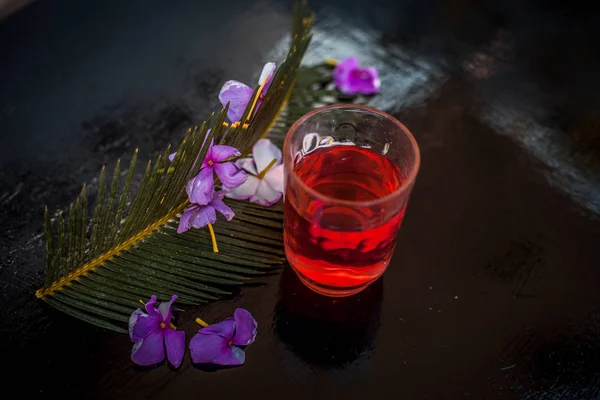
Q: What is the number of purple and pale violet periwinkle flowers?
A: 7